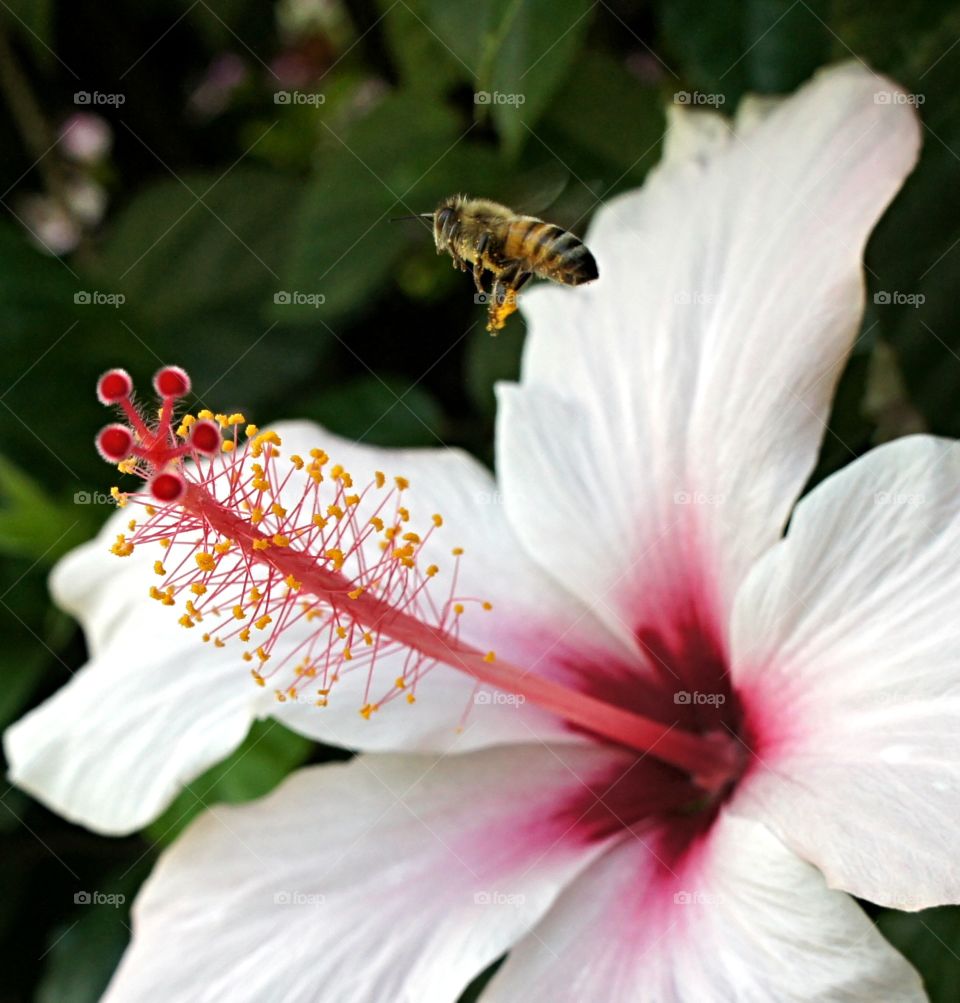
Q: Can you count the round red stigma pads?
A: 5